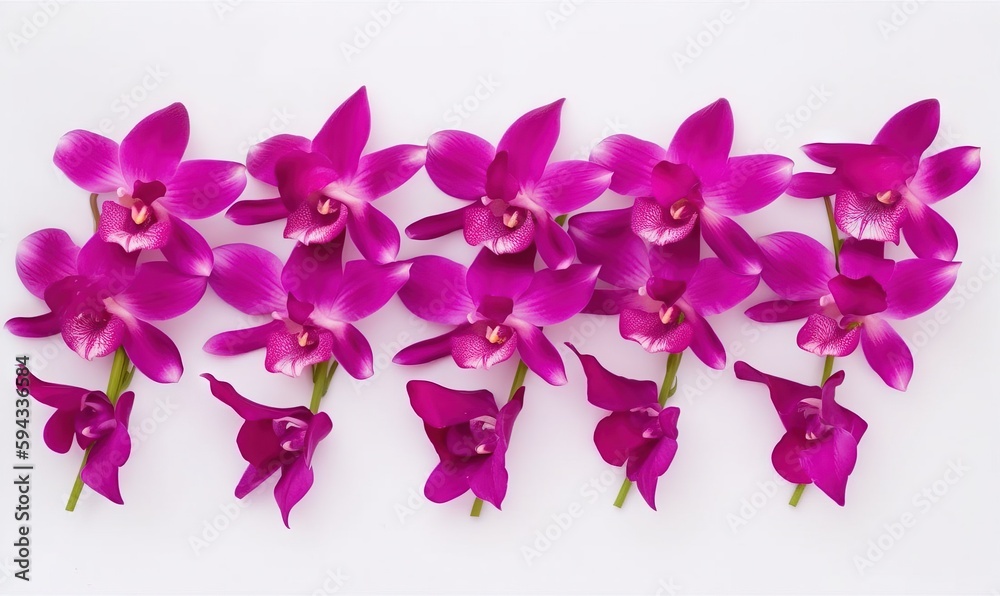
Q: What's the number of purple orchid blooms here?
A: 15